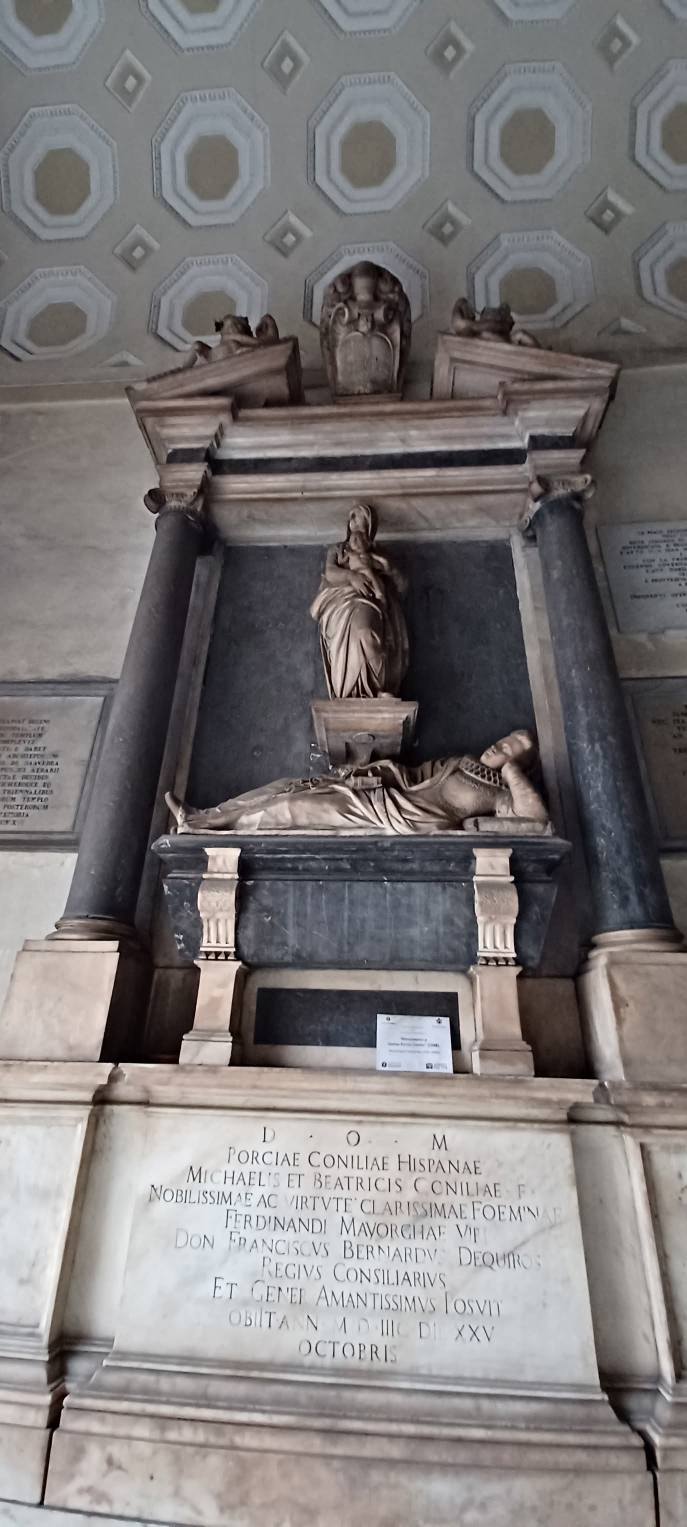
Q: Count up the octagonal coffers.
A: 15